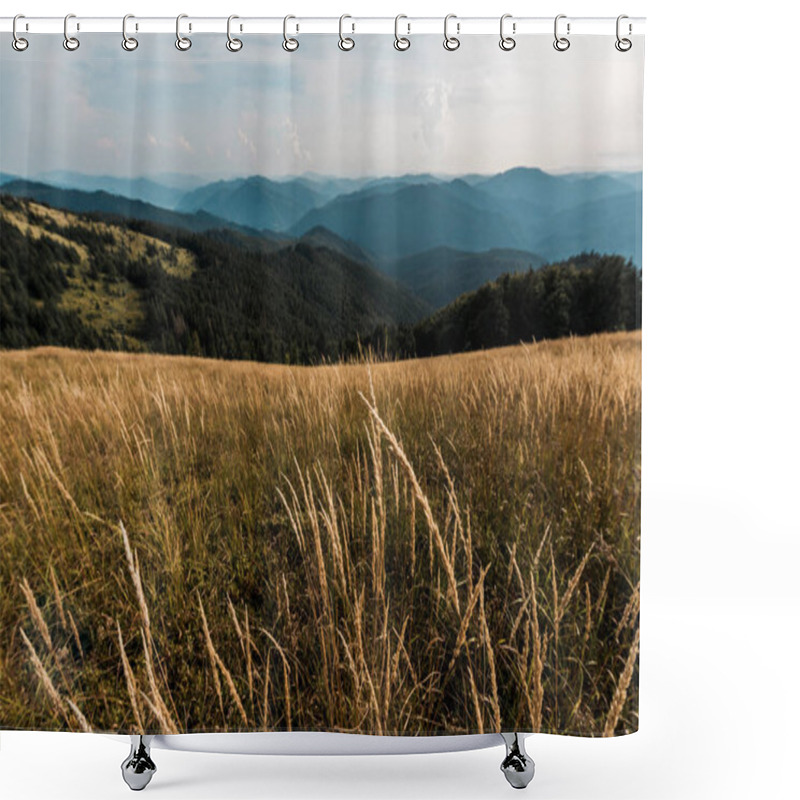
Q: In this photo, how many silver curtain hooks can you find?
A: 12